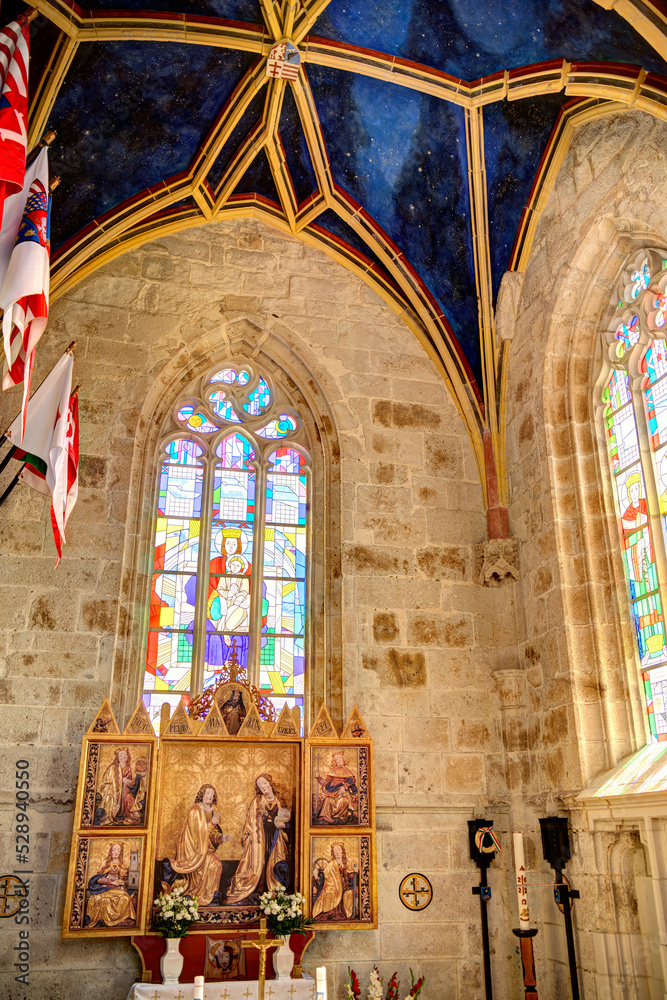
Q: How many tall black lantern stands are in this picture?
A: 2